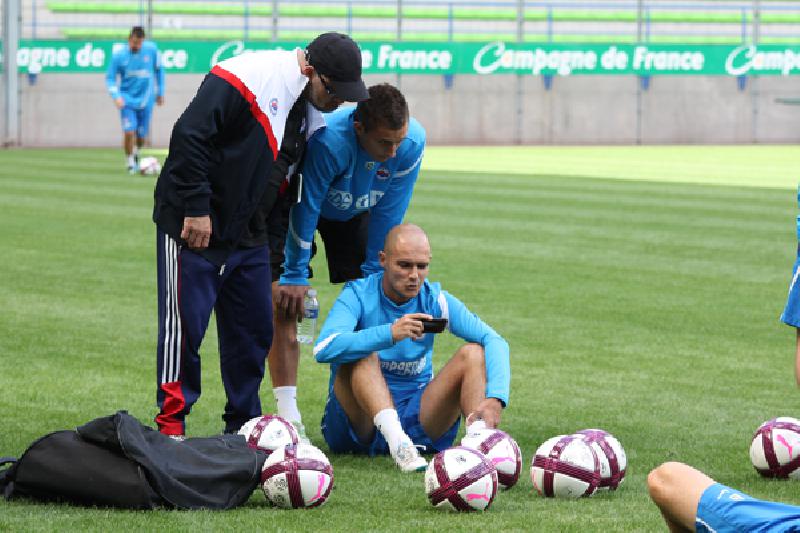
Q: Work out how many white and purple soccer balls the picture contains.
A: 8